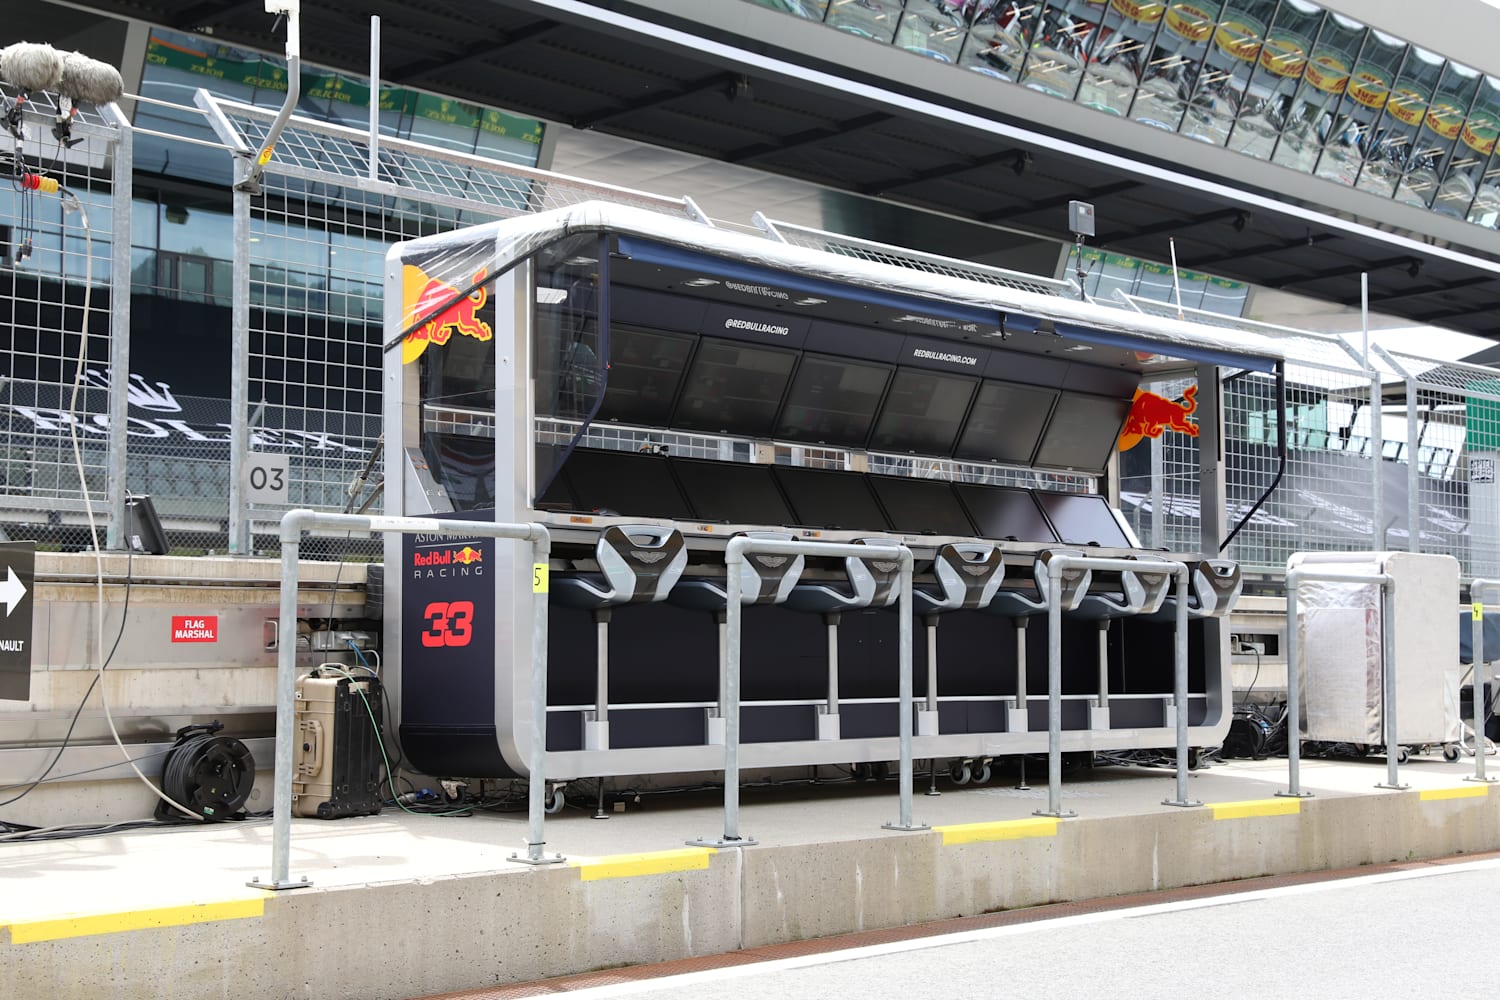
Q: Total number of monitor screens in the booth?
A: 14